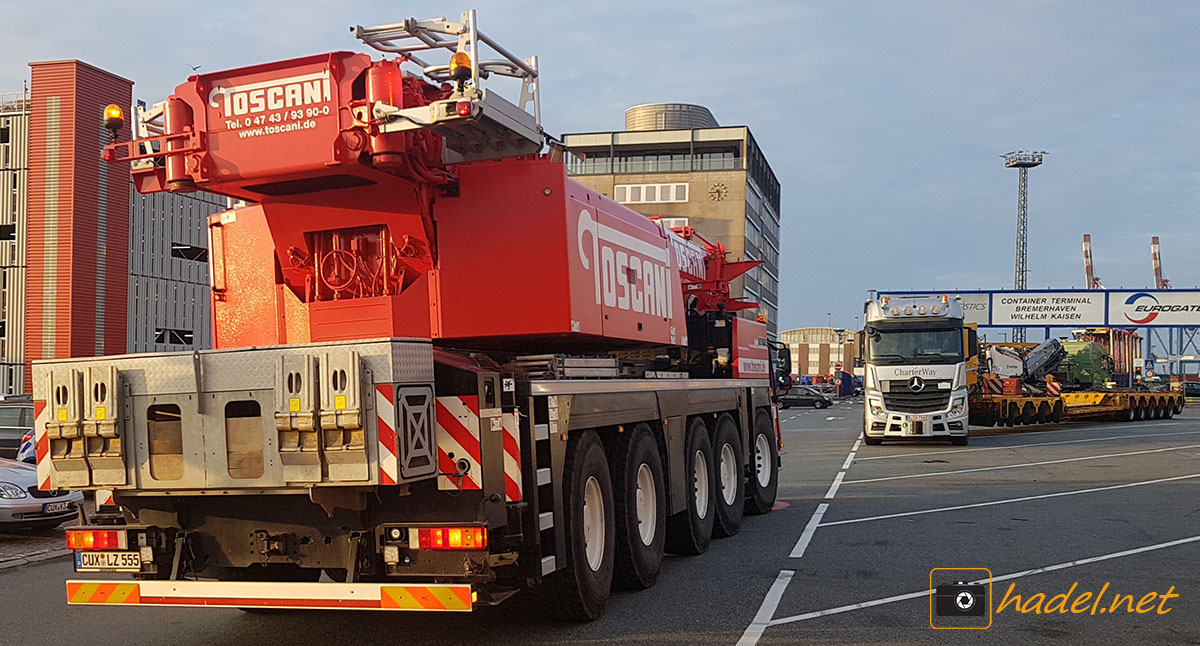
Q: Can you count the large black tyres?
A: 5